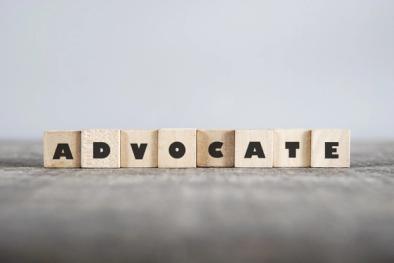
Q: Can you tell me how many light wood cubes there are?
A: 8